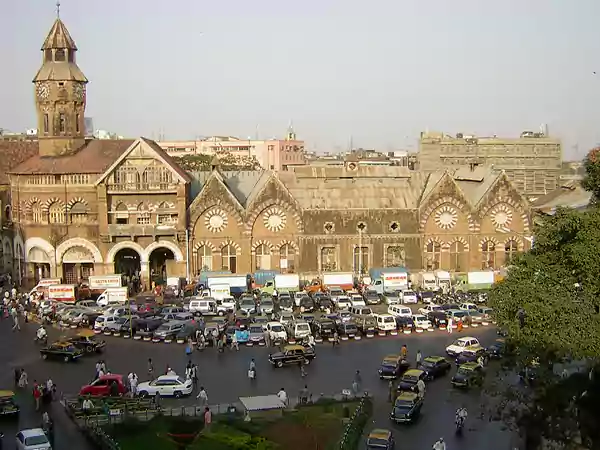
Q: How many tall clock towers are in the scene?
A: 1